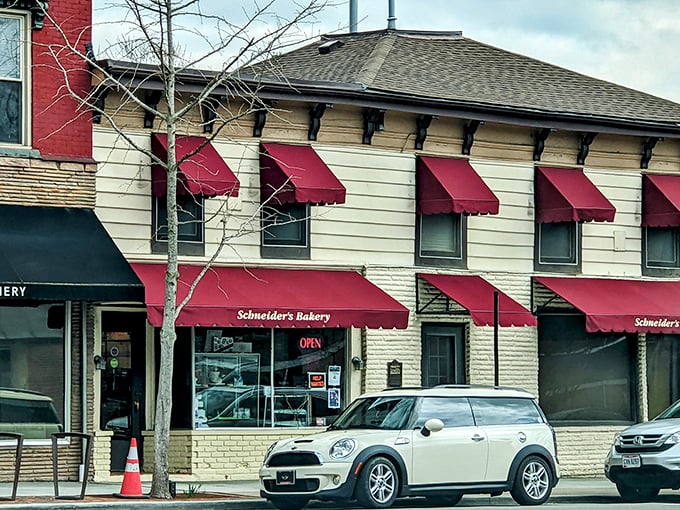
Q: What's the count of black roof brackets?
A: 11